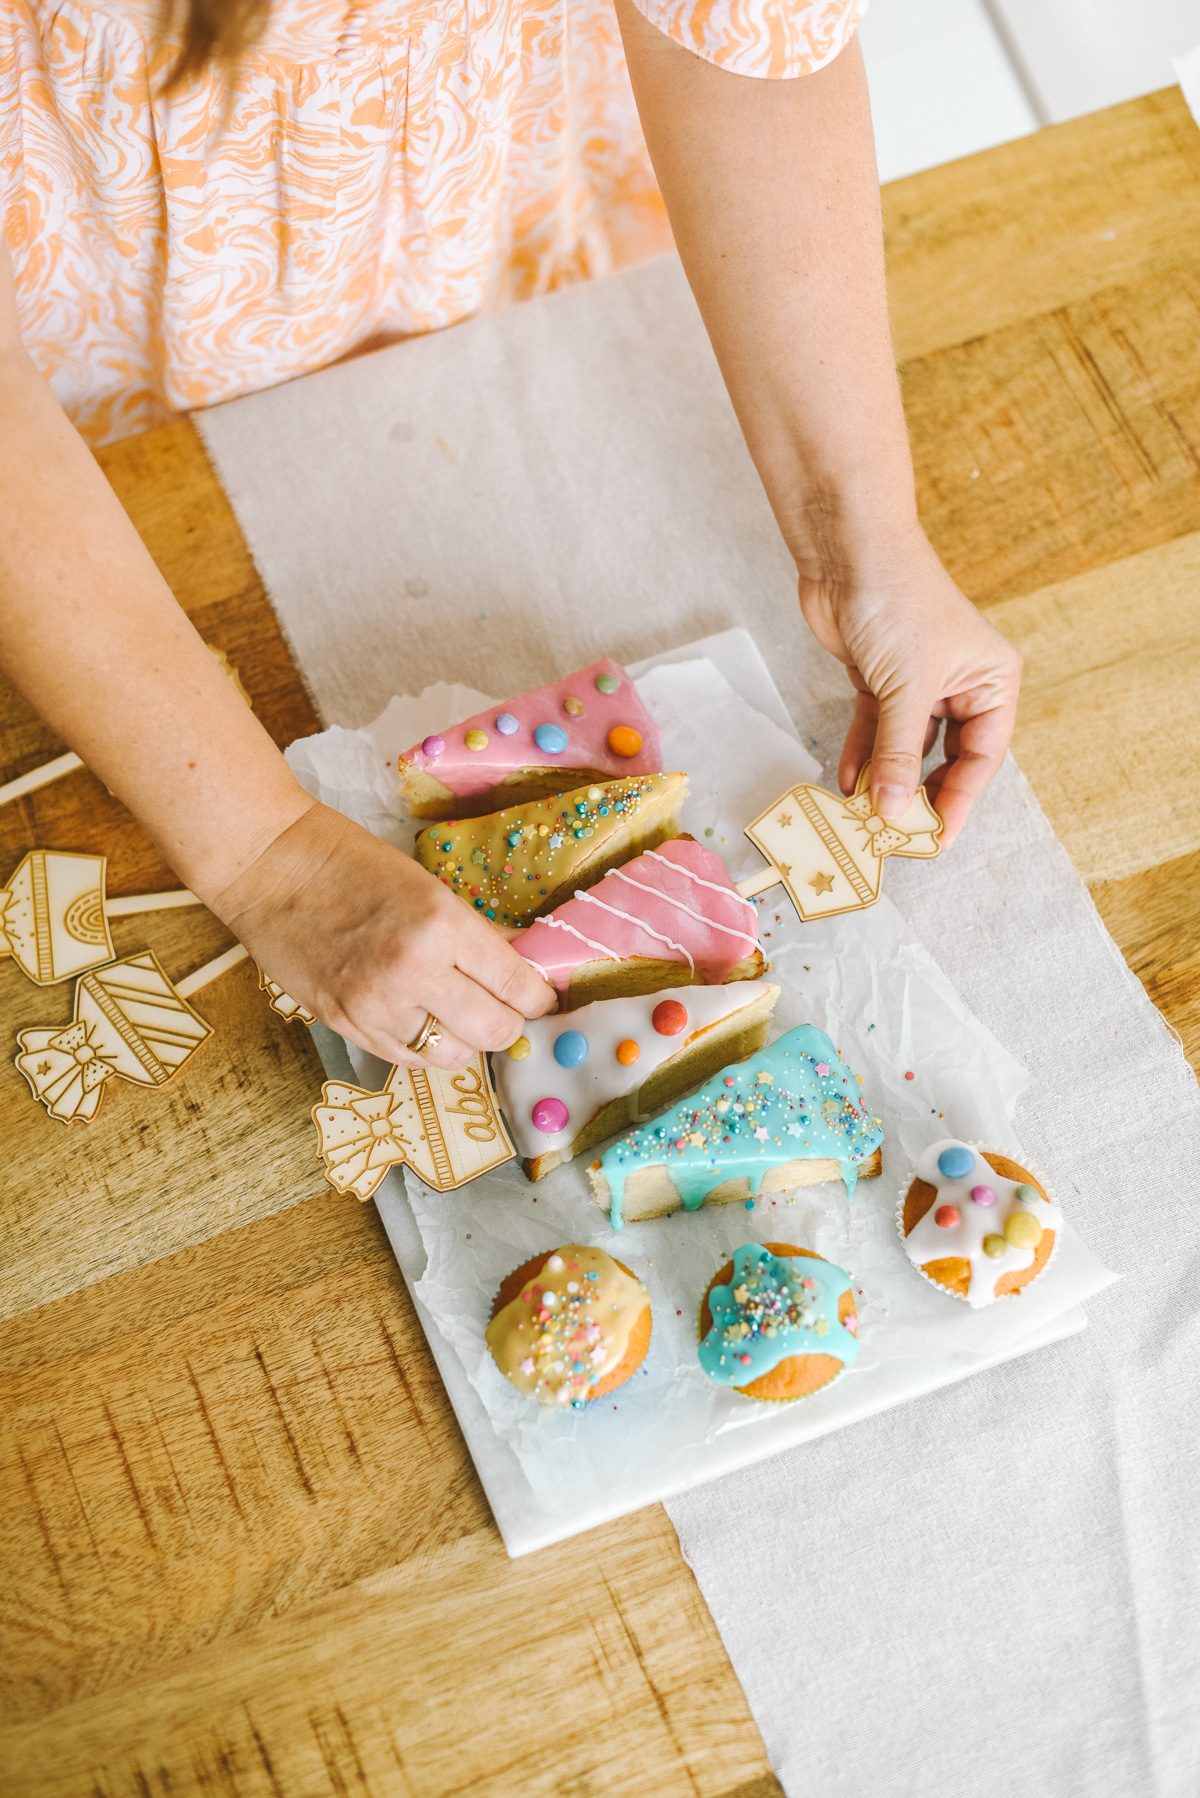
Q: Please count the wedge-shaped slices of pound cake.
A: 5